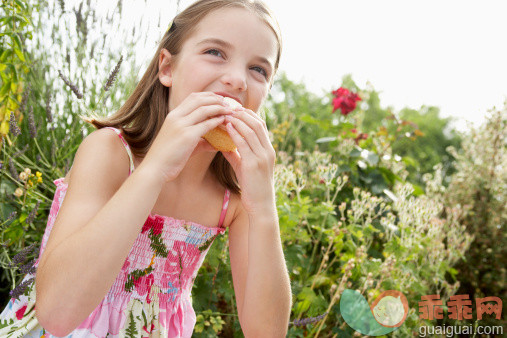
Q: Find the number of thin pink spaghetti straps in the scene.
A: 2